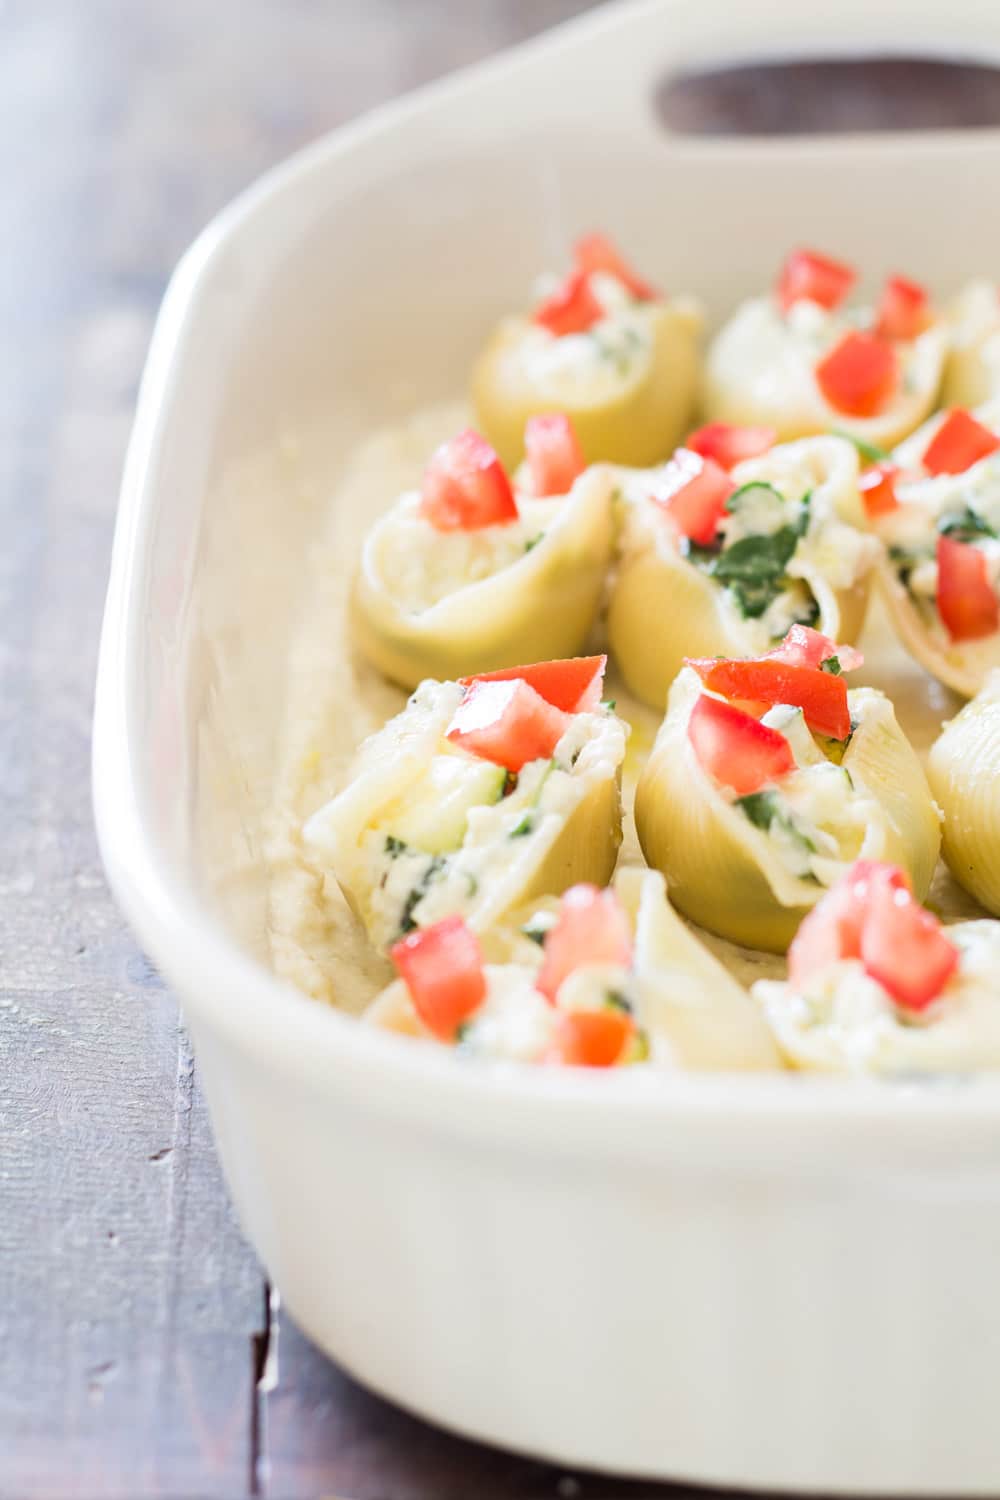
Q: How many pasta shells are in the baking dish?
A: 11